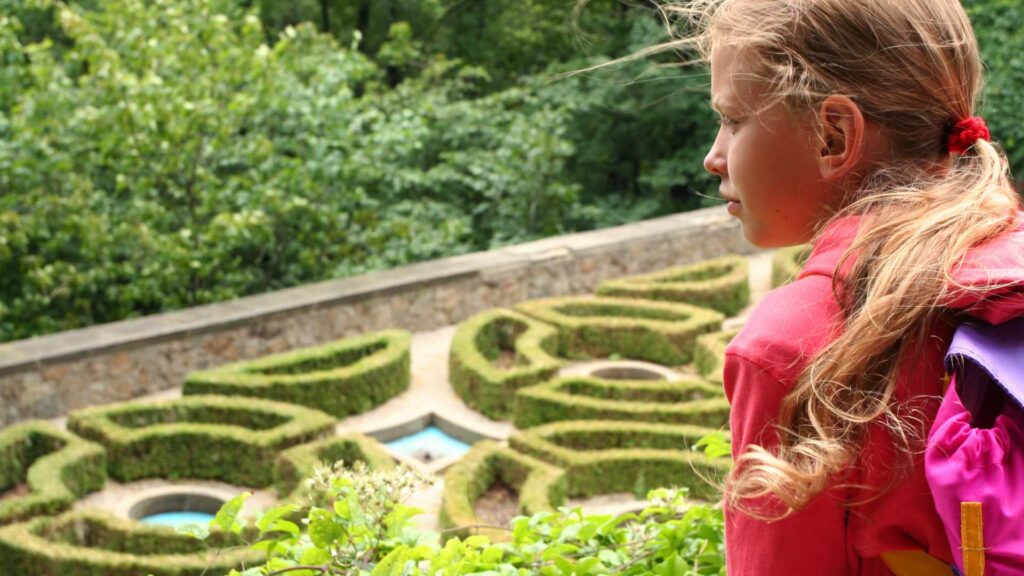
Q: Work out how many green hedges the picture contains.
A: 13